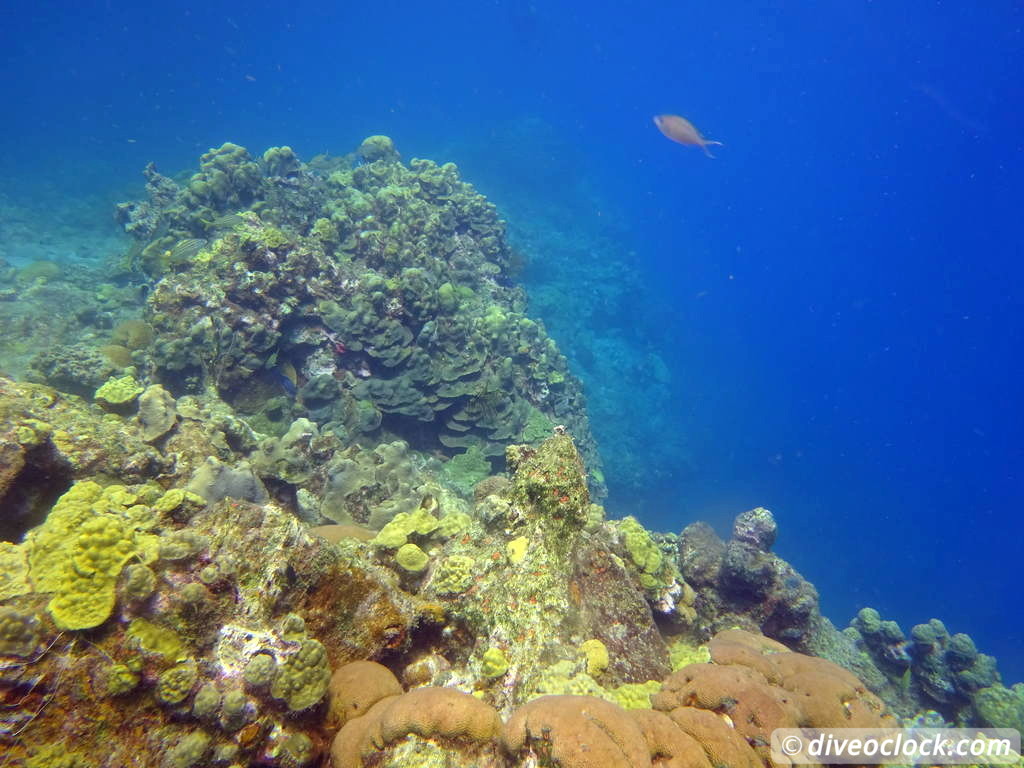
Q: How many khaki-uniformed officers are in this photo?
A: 0